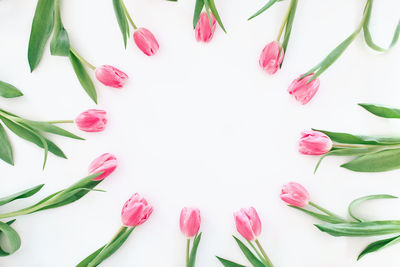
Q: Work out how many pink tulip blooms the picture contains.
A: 12